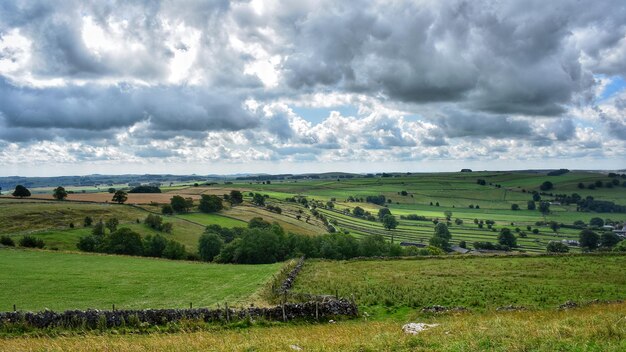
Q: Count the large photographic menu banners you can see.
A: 0